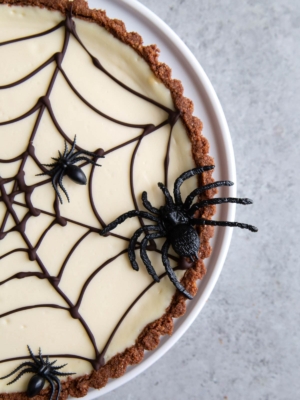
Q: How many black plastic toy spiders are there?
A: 3